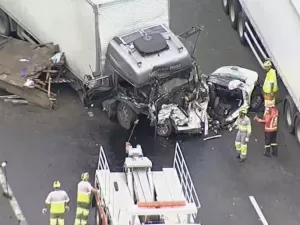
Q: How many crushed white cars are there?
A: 1